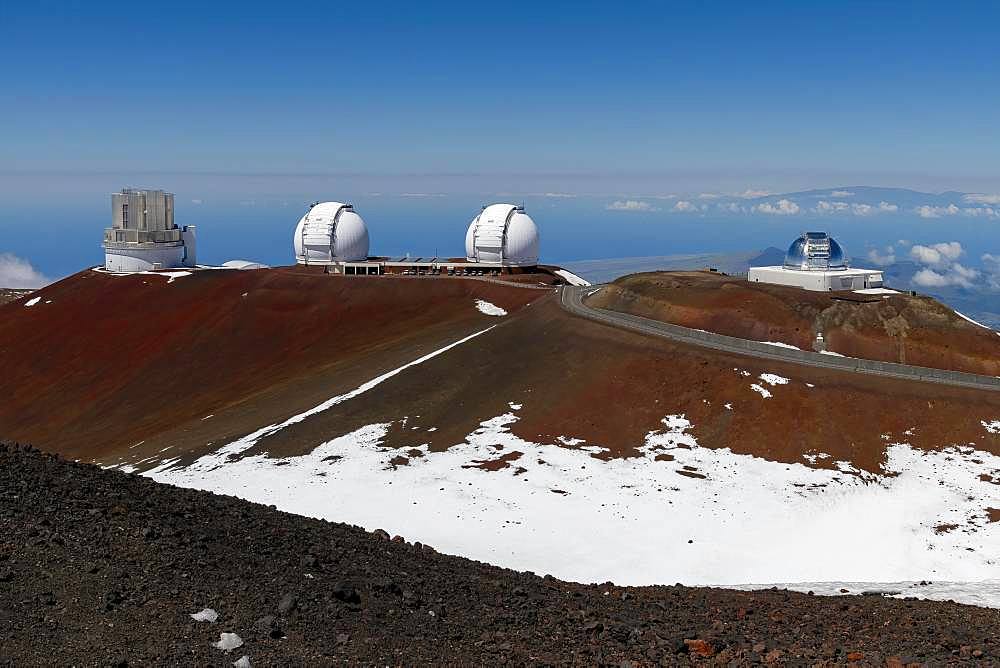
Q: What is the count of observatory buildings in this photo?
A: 4